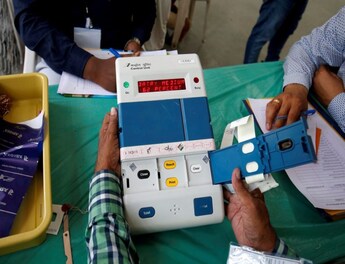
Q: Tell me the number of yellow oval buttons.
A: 2